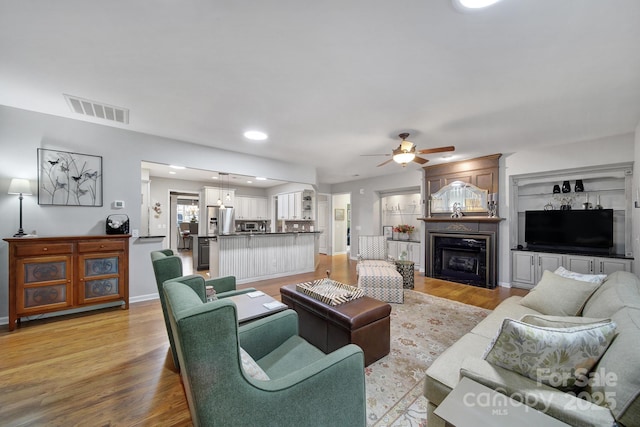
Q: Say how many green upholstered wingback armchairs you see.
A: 2